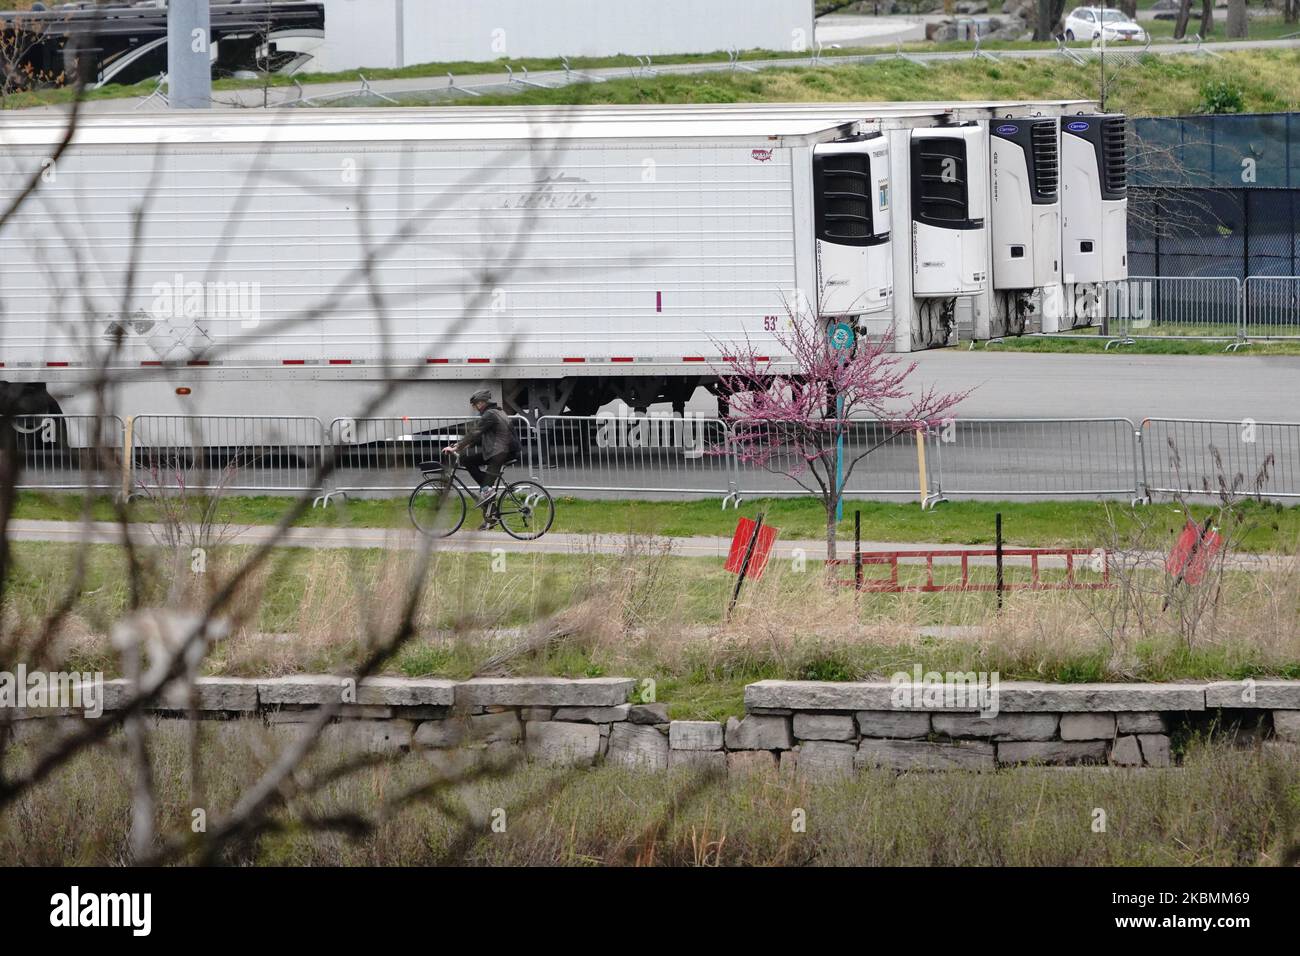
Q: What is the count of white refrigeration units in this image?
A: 4